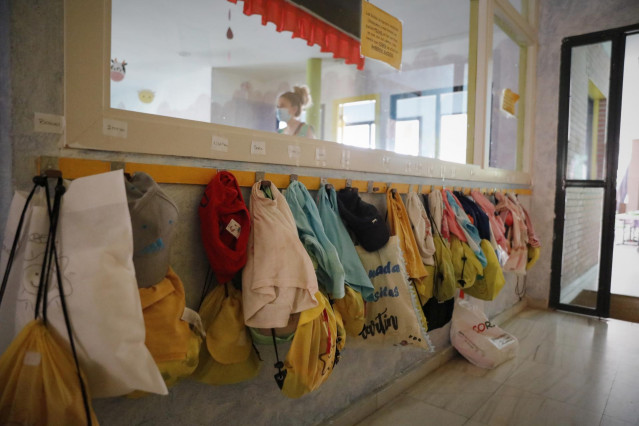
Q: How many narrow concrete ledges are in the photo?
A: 1